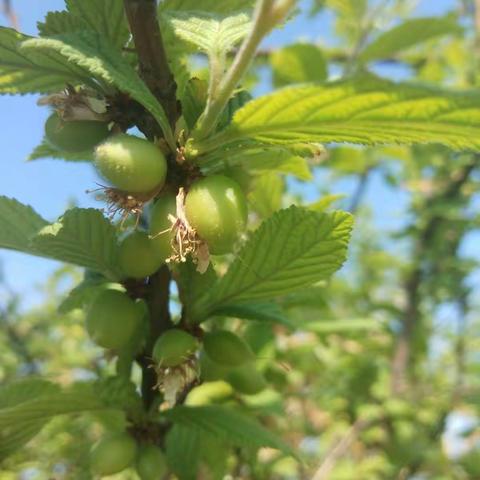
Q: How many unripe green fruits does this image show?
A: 11